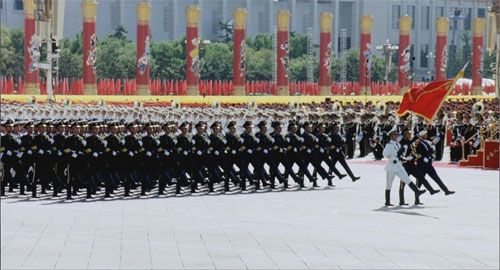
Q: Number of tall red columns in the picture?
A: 11